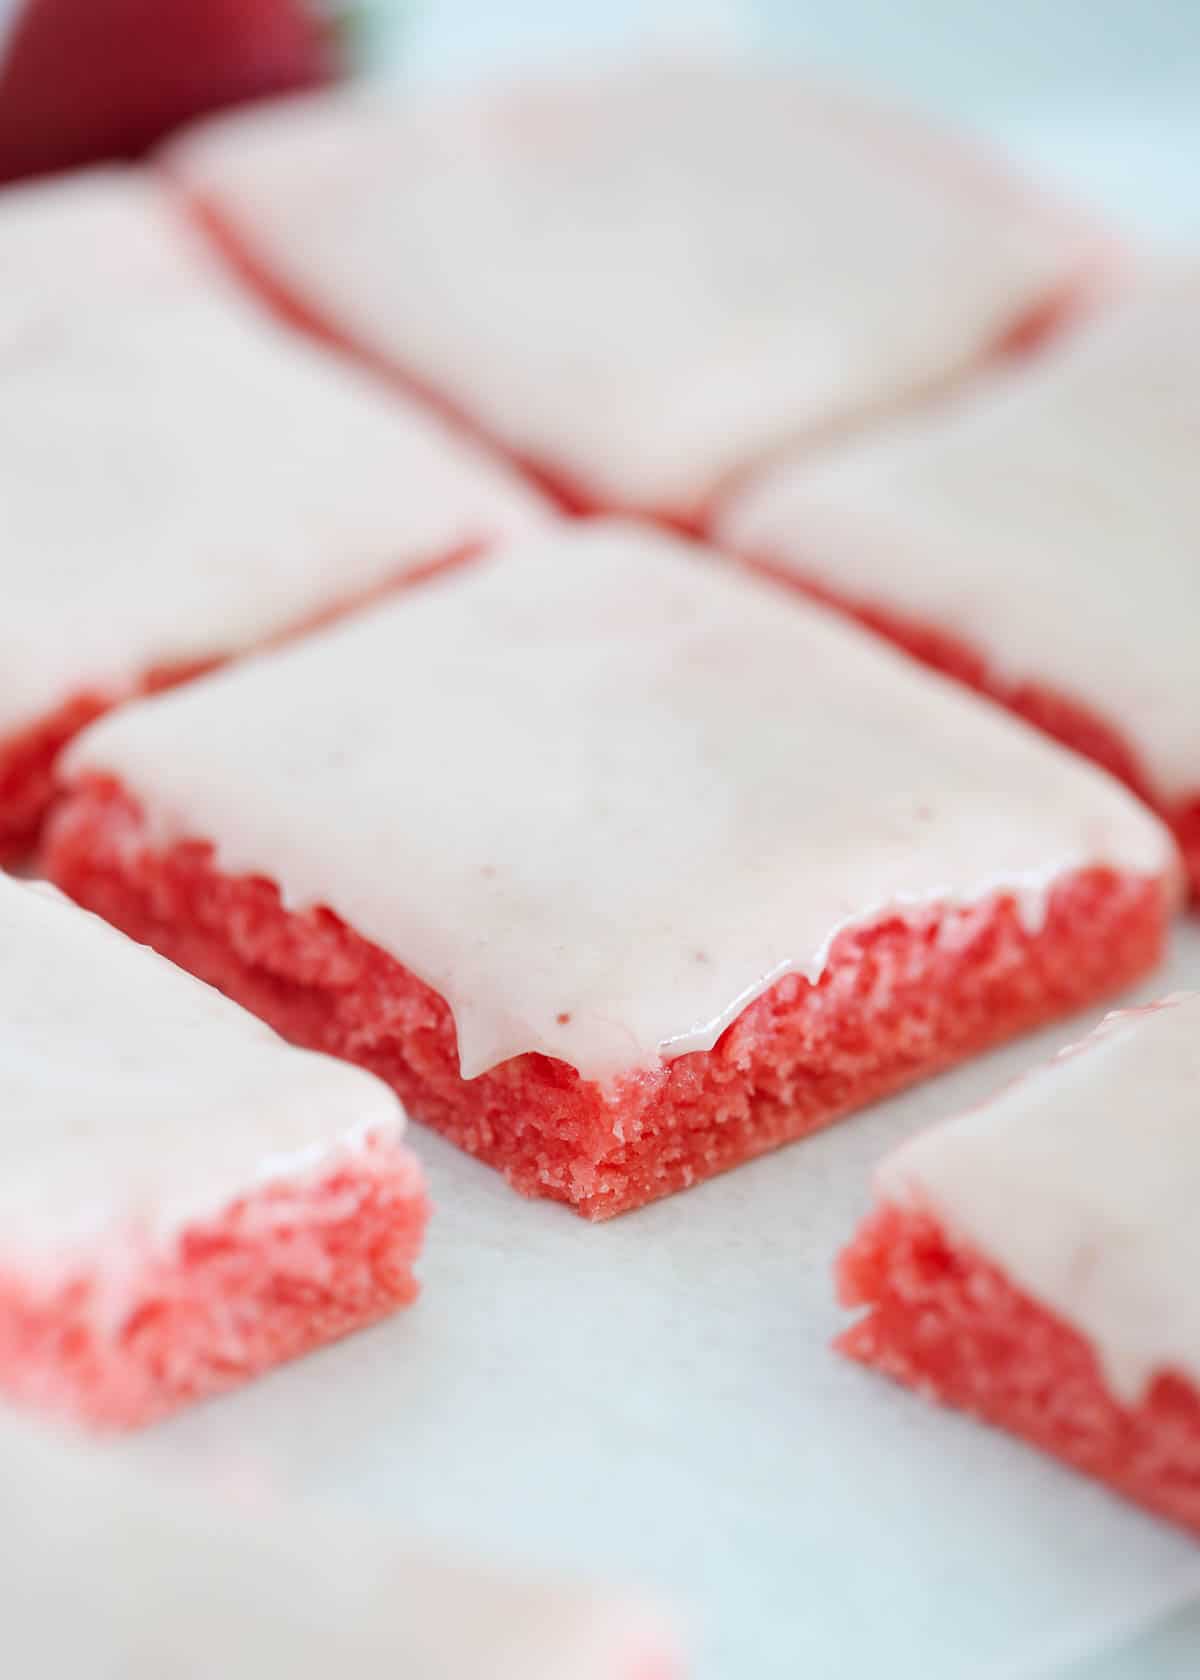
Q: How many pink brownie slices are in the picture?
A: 7